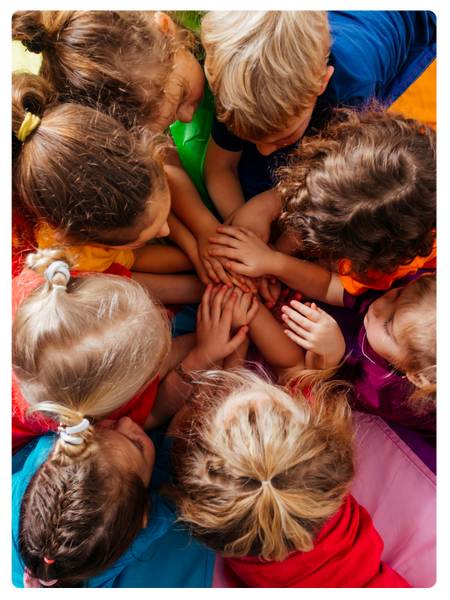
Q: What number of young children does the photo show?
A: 8